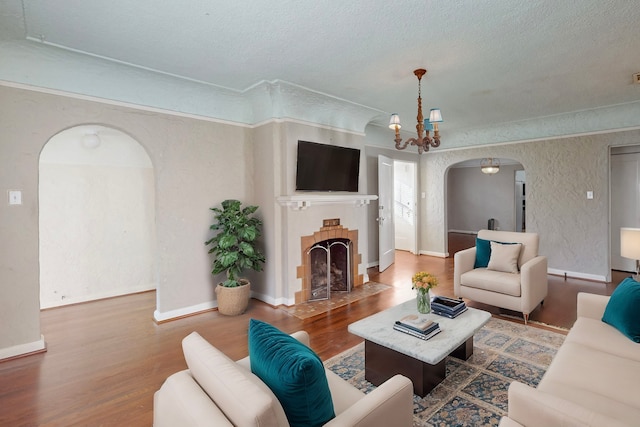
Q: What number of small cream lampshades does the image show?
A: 2